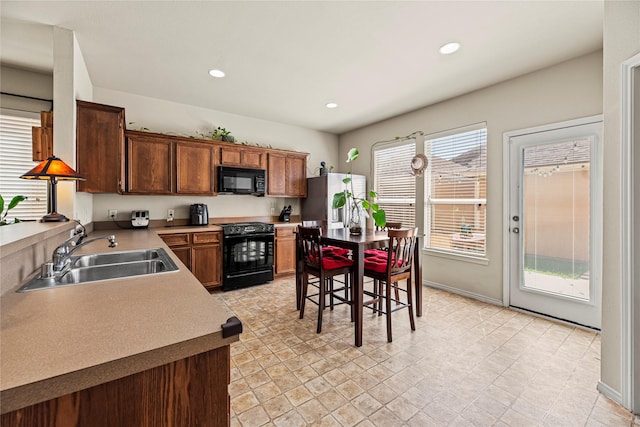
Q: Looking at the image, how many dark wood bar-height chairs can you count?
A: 4